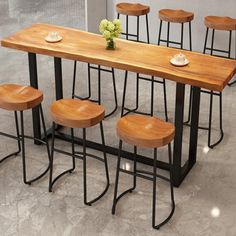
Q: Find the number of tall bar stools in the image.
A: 6